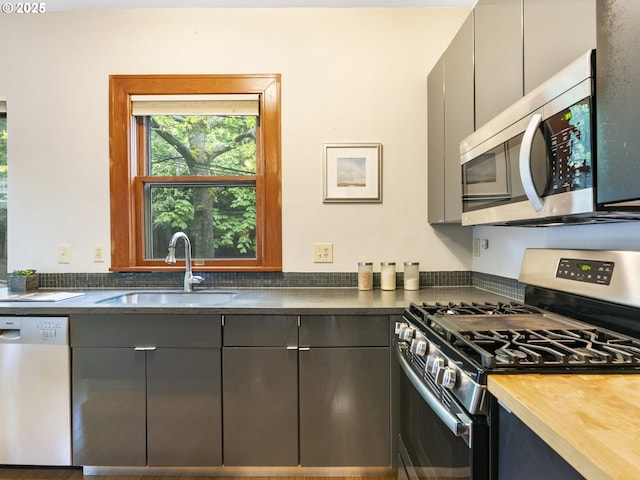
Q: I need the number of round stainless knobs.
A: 5